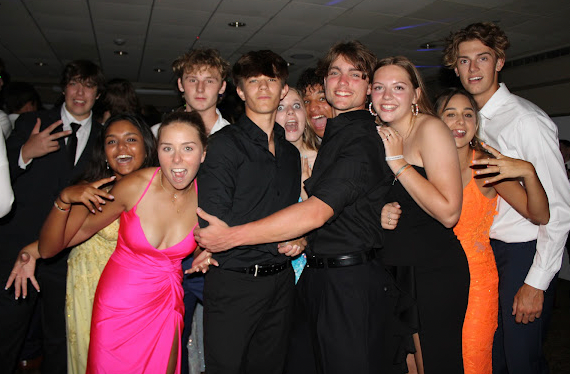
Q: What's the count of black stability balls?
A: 0